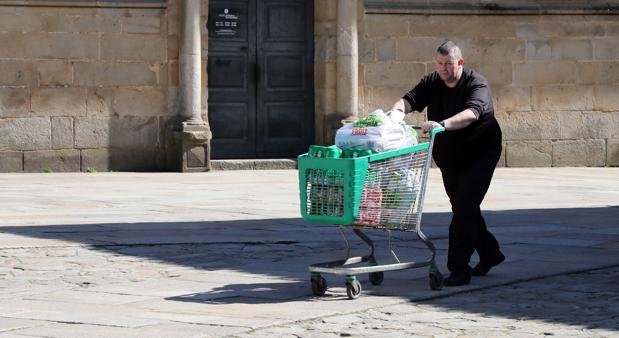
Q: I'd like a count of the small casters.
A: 4